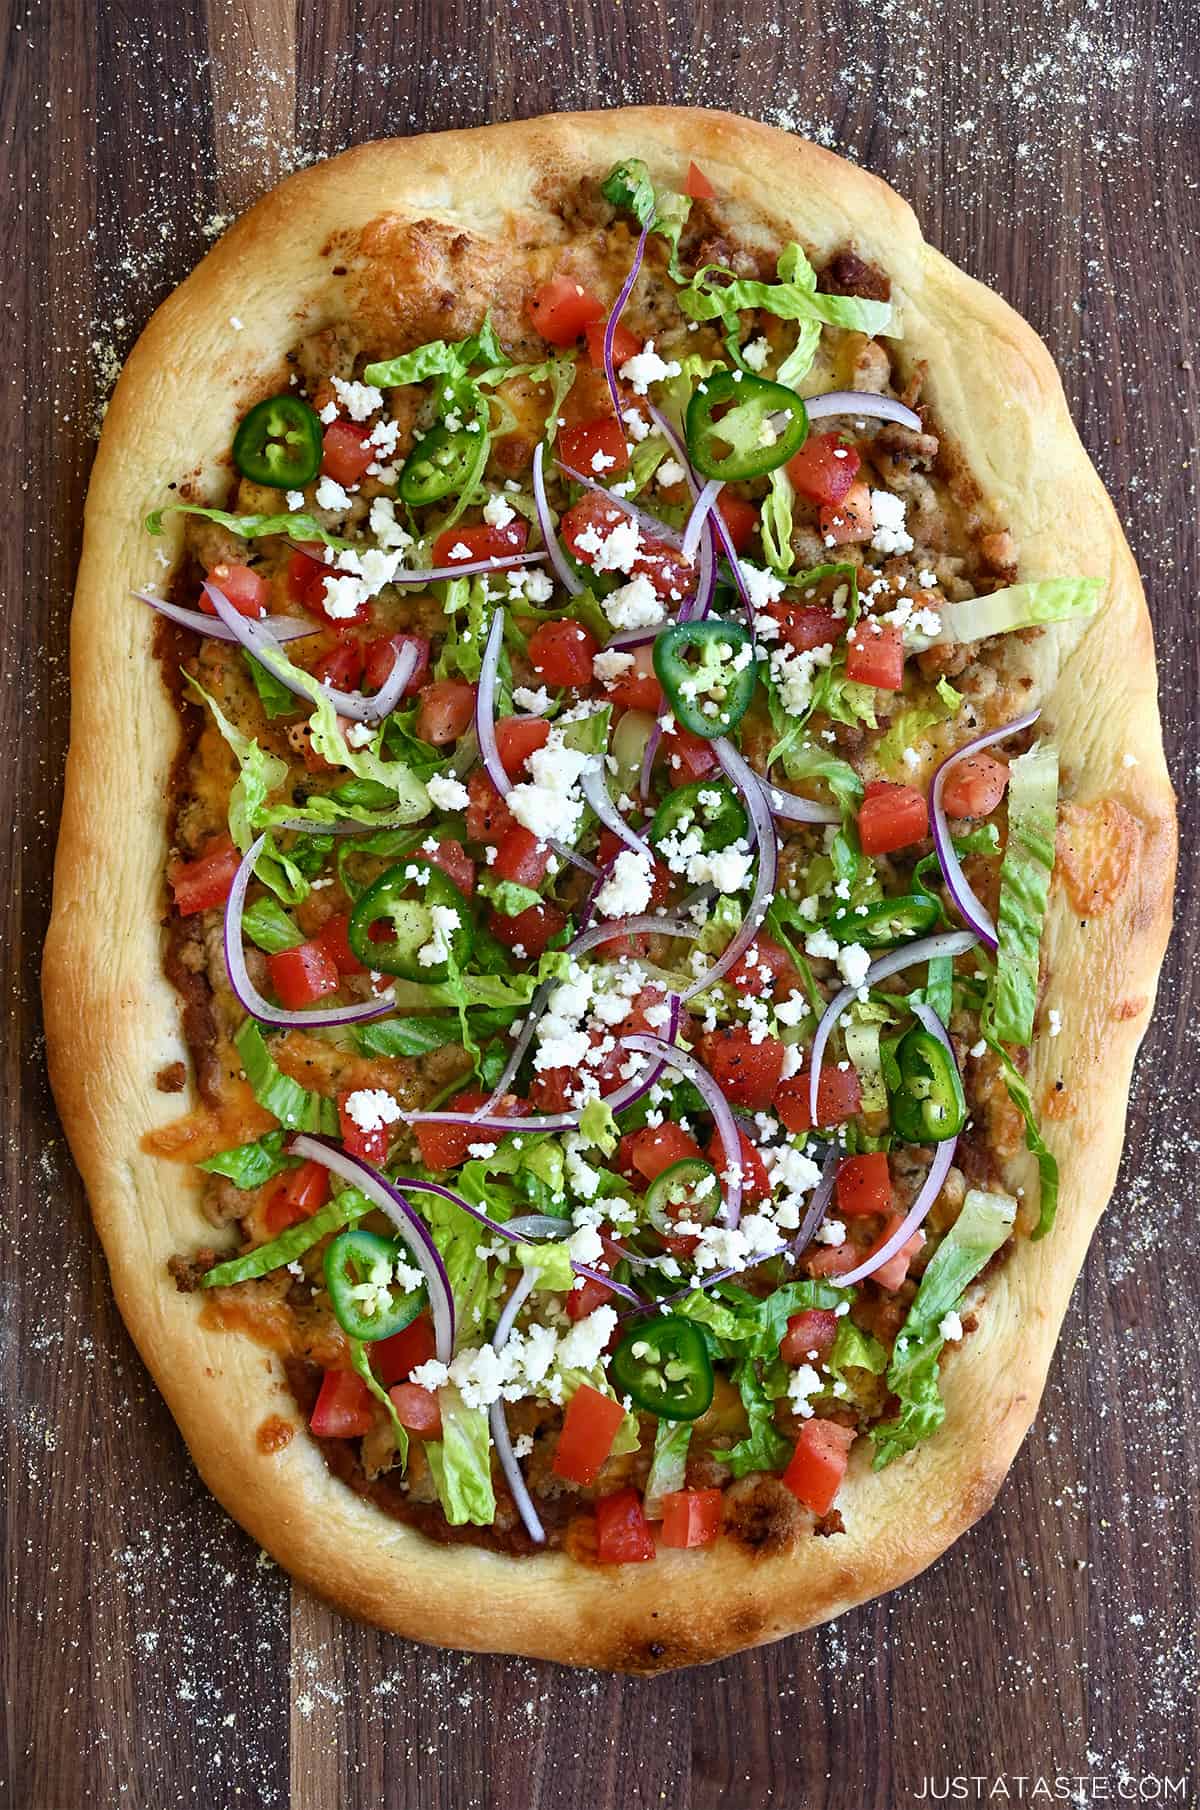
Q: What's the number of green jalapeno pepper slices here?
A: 11